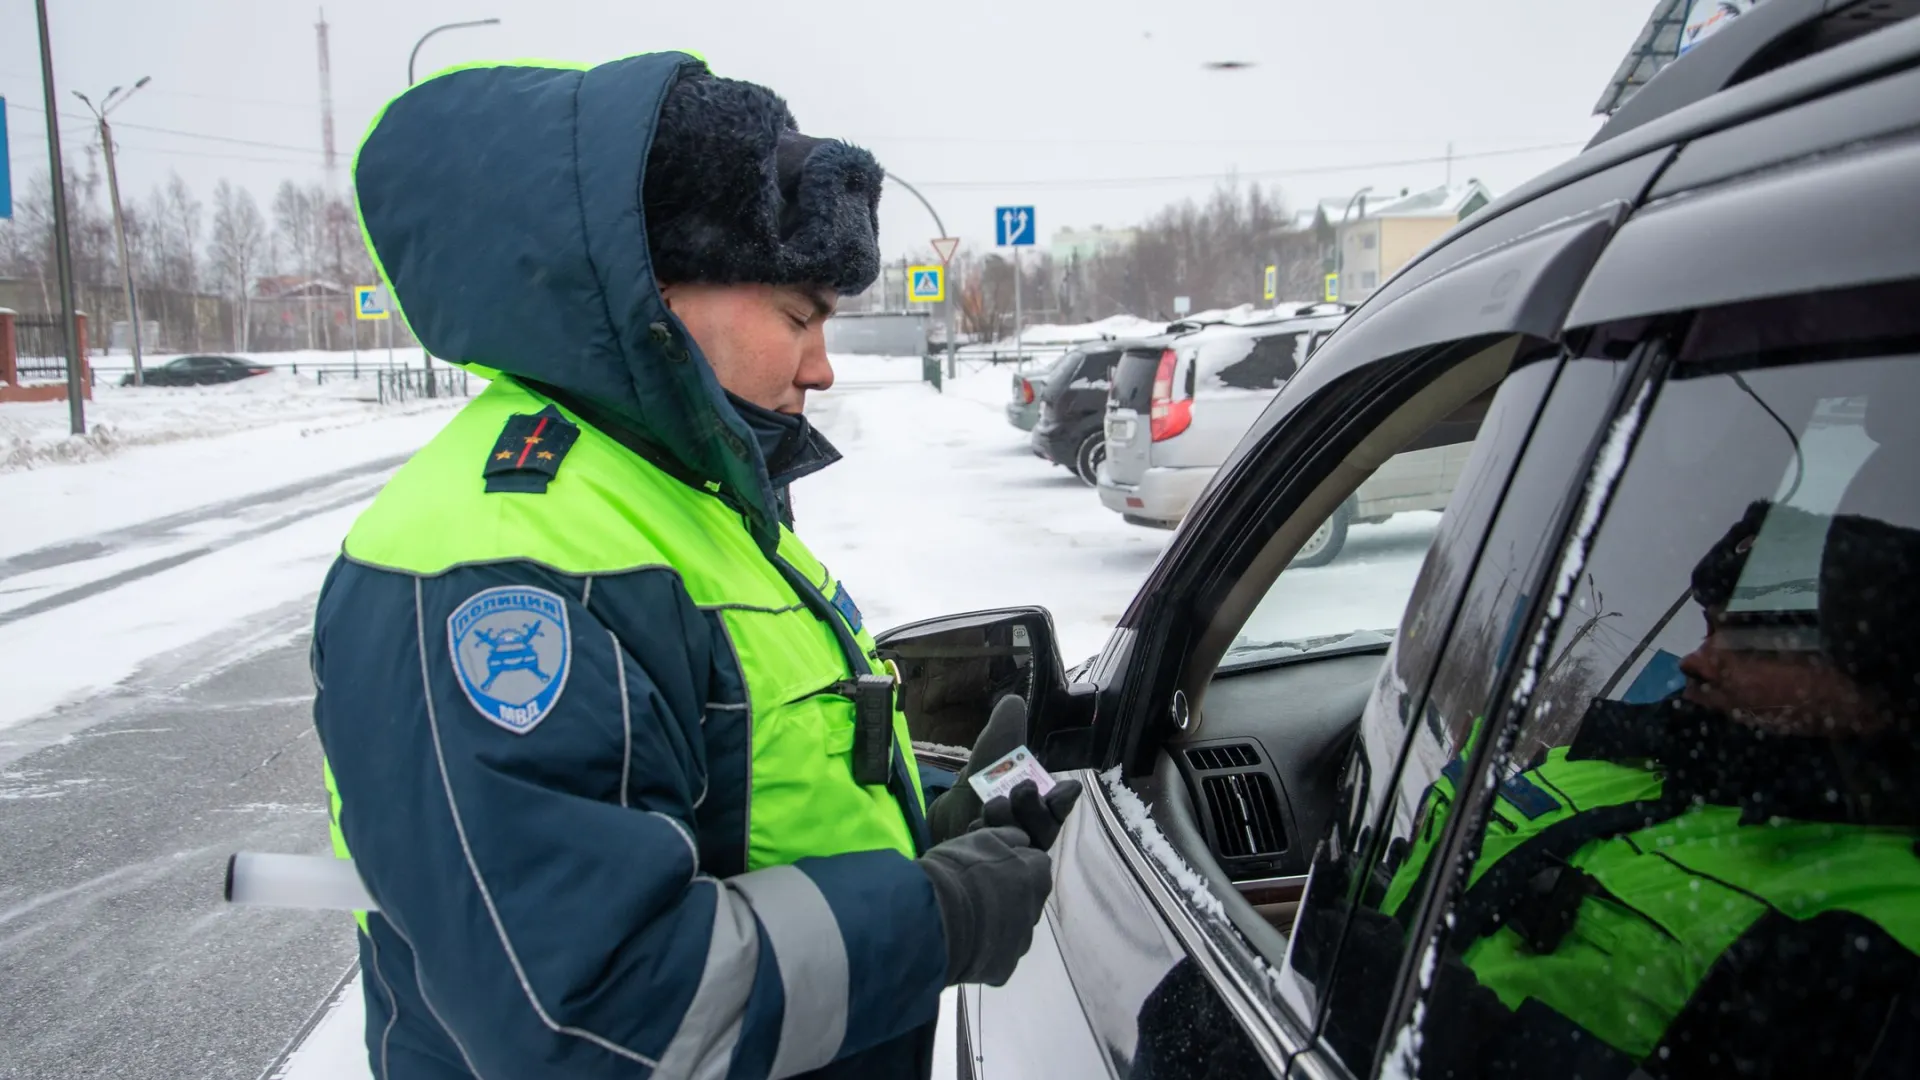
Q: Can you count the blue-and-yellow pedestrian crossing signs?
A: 4